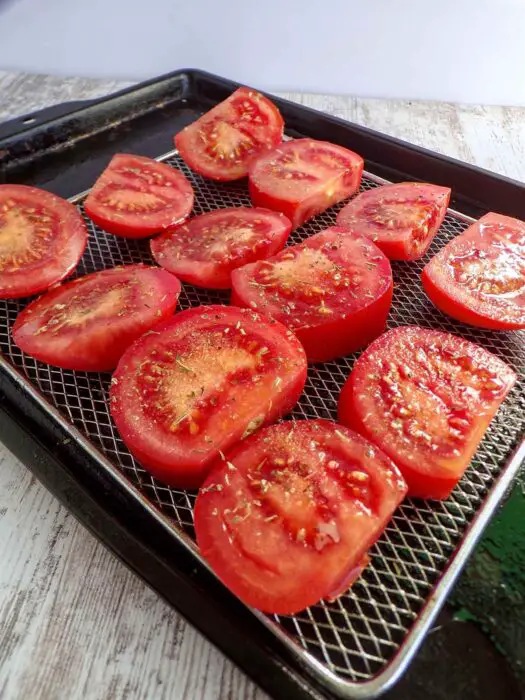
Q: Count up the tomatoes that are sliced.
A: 12